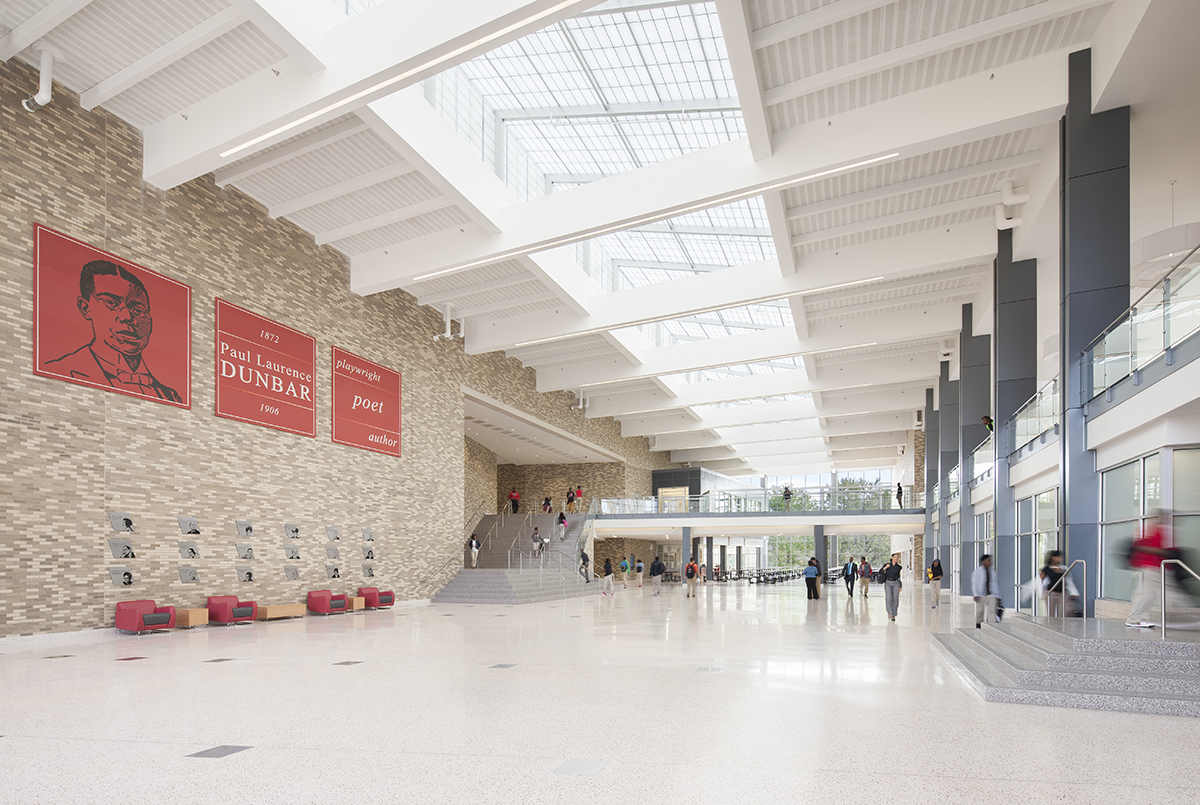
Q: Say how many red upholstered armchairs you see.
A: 4